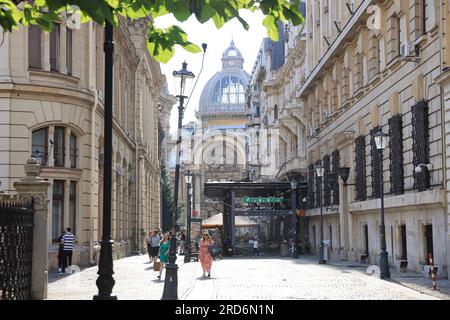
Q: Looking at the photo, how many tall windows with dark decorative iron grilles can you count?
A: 8